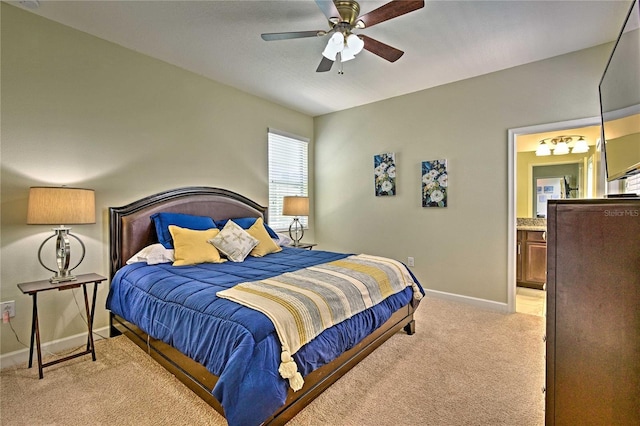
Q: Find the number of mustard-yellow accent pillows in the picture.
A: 2